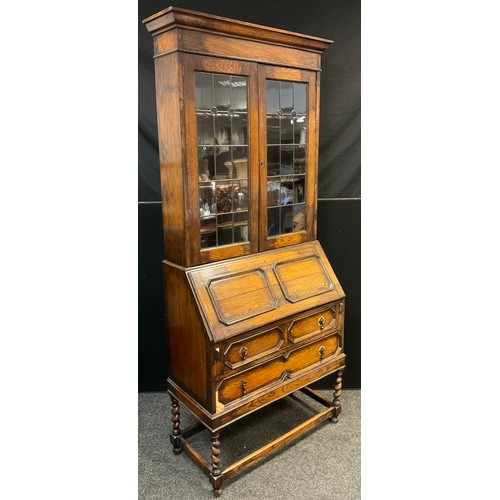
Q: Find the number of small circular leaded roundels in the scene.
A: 4